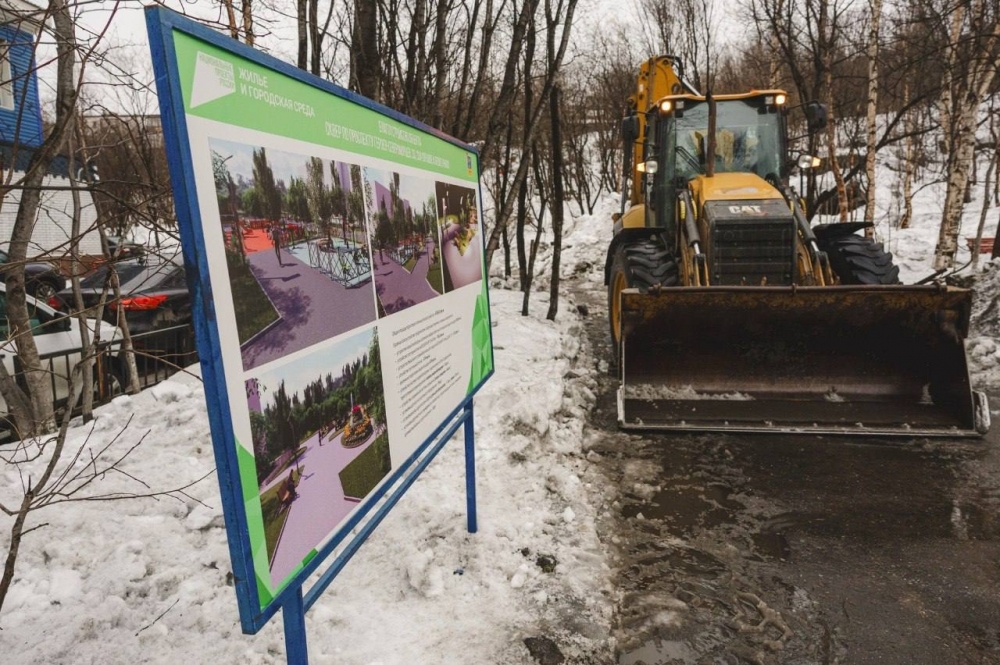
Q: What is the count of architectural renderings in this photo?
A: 4